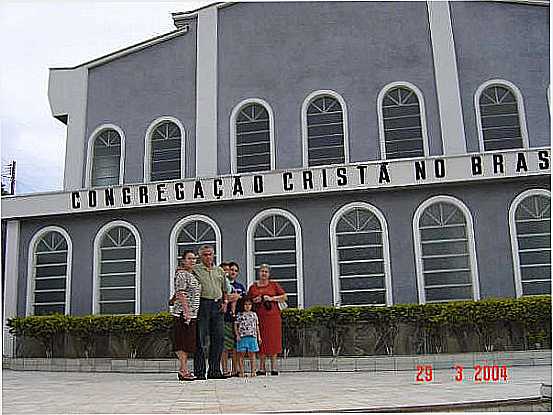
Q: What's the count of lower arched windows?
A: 7